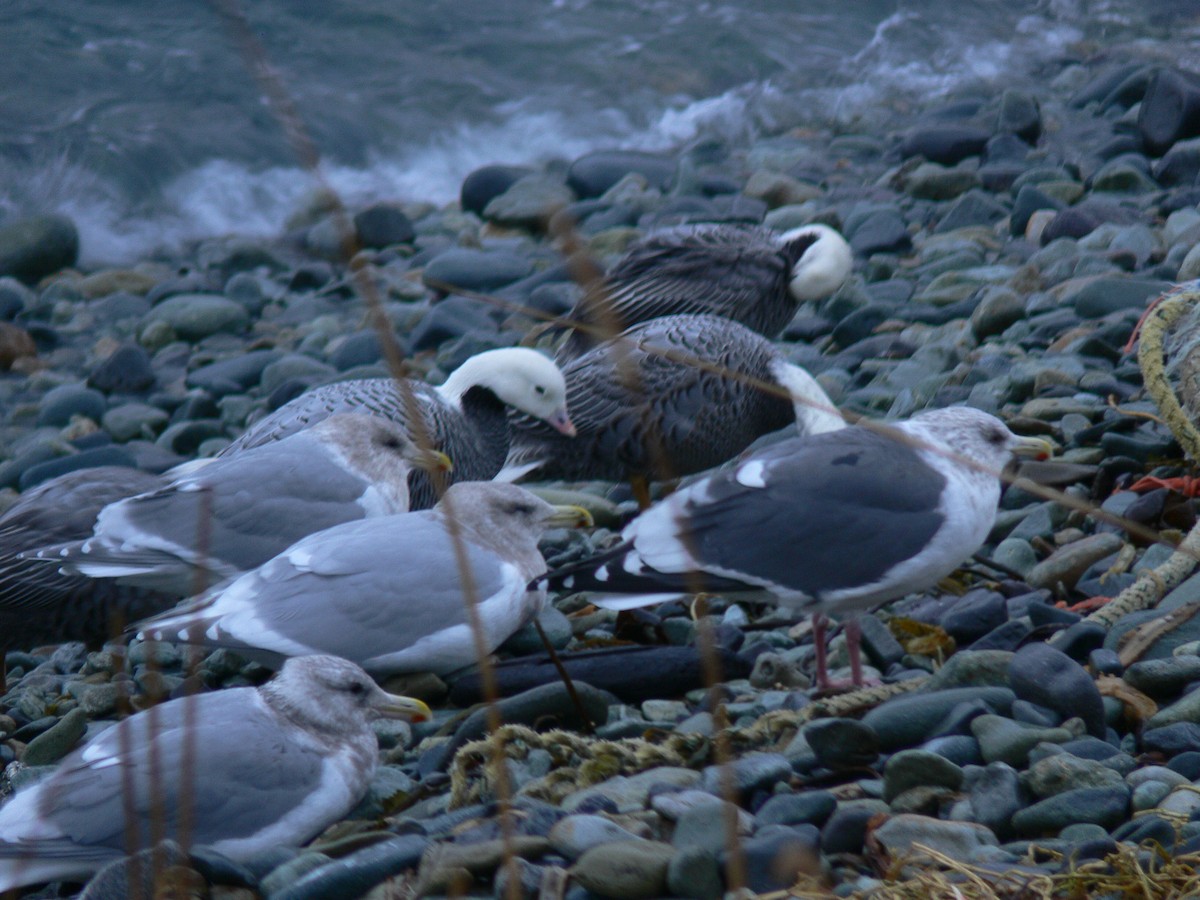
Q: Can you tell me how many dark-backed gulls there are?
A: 1